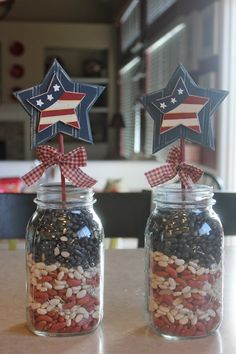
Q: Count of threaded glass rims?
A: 2